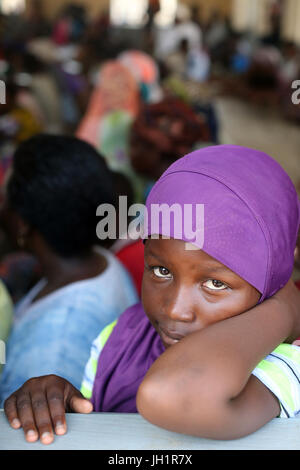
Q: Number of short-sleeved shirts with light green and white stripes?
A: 1